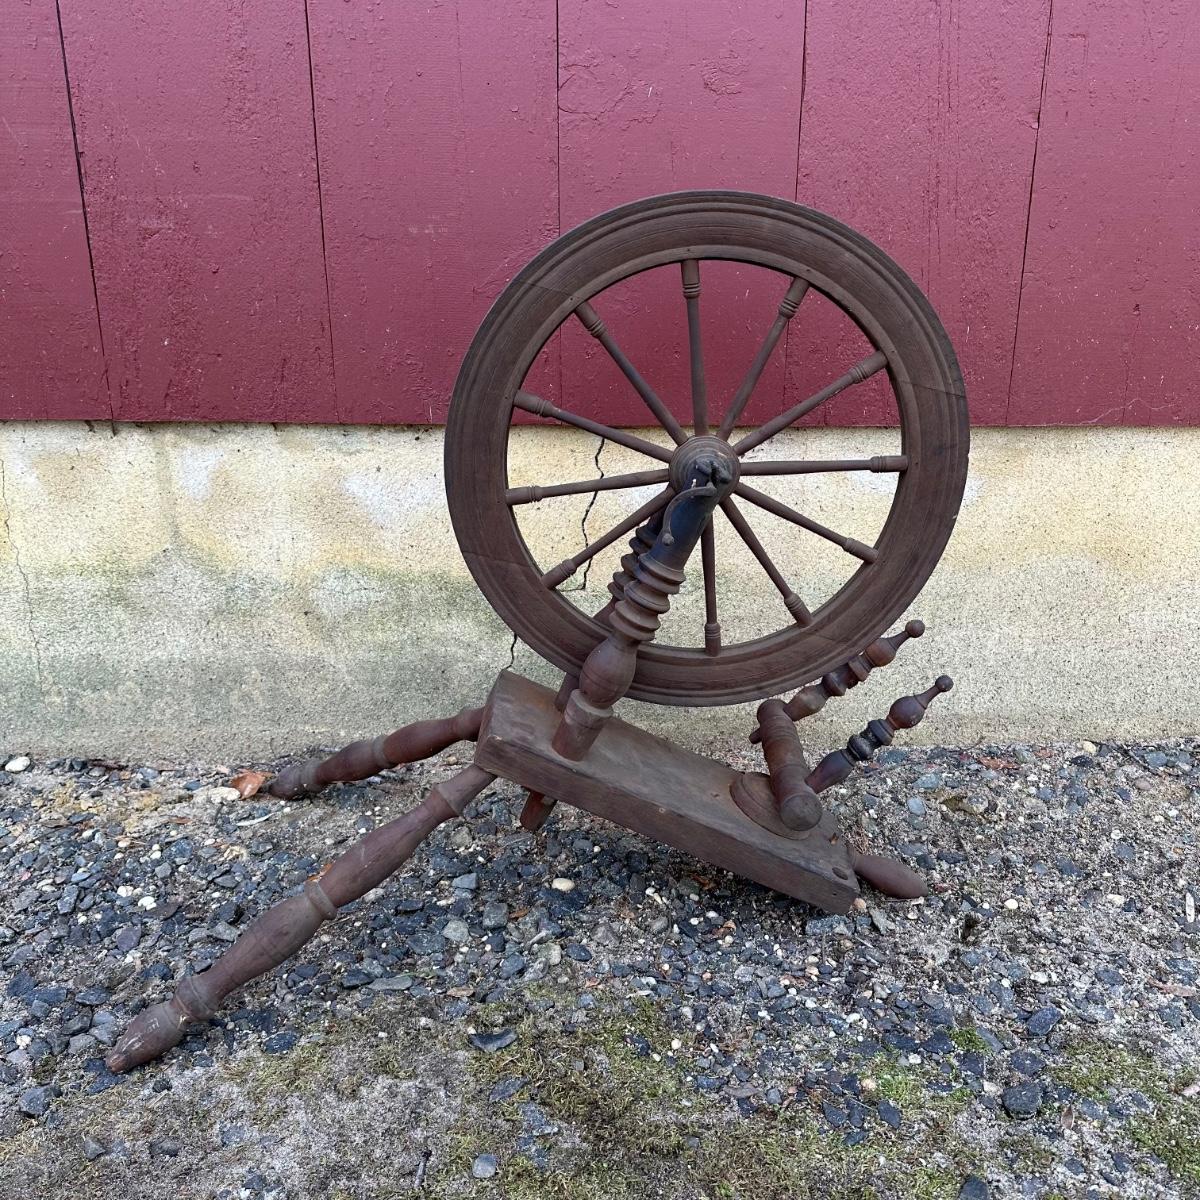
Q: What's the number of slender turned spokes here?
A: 11